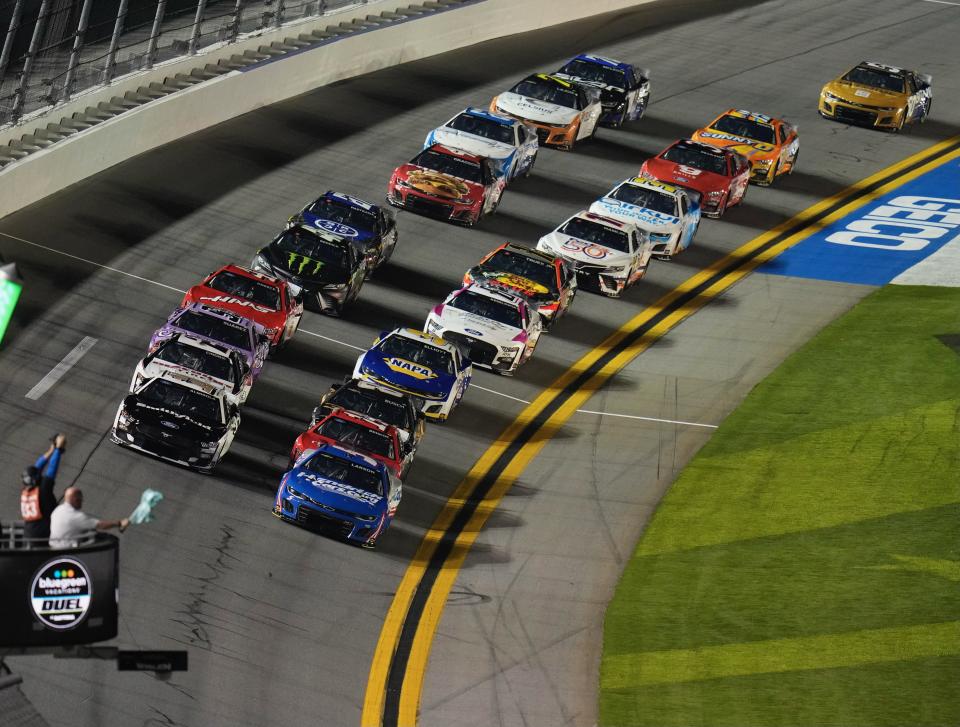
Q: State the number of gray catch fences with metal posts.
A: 1